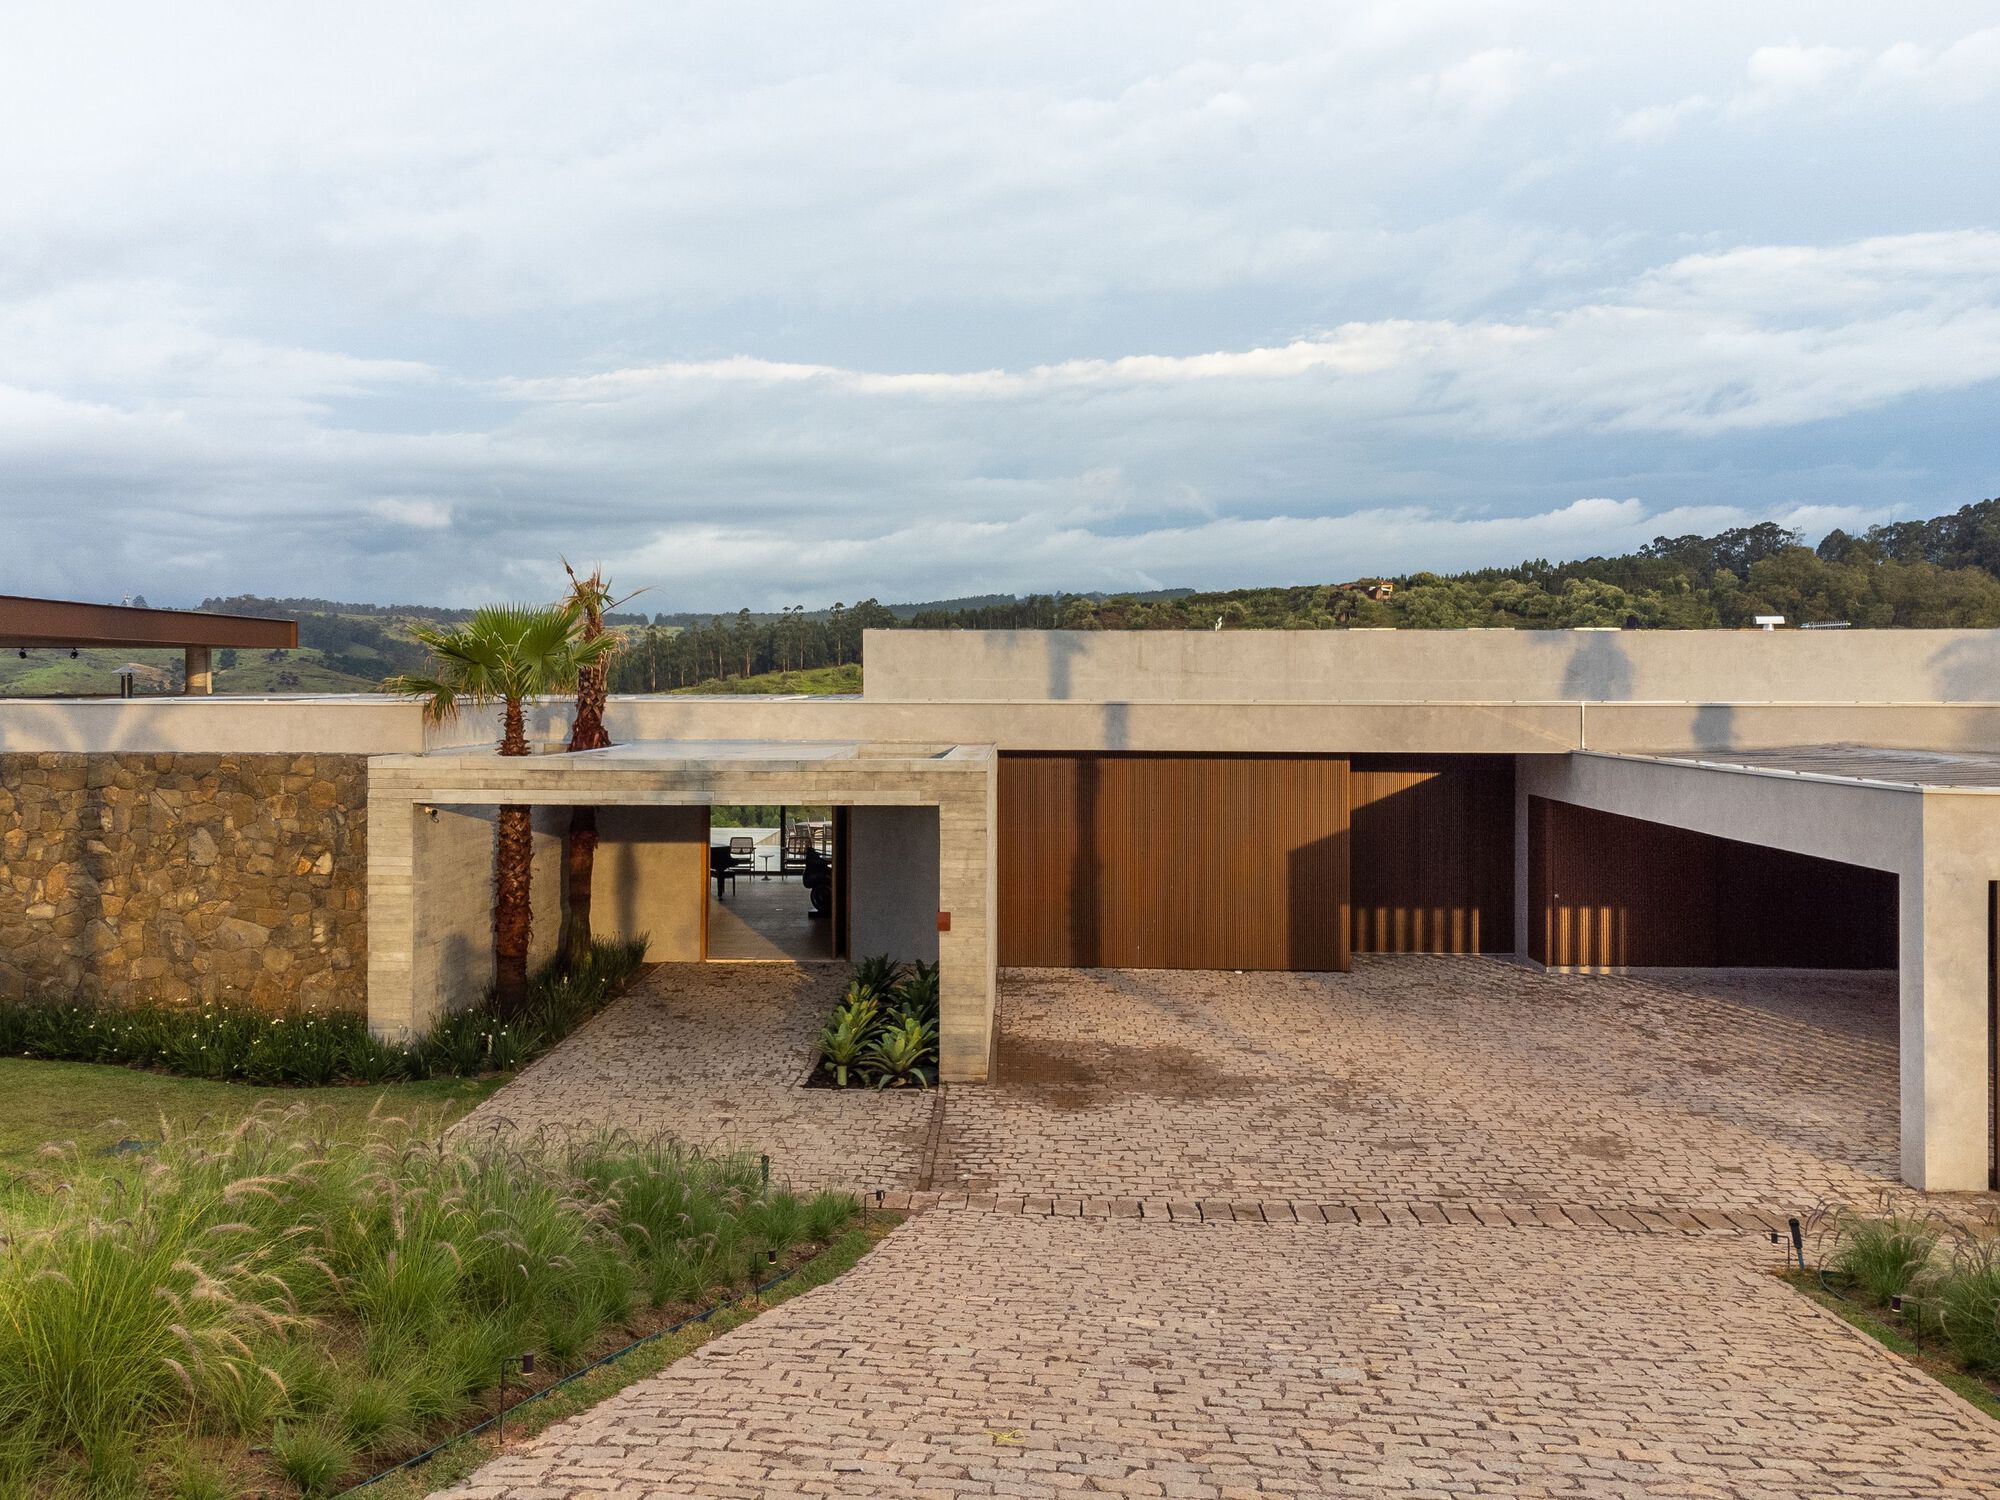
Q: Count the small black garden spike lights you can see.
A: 5